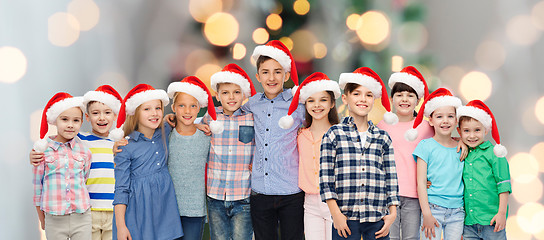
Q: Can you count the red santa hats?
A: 11